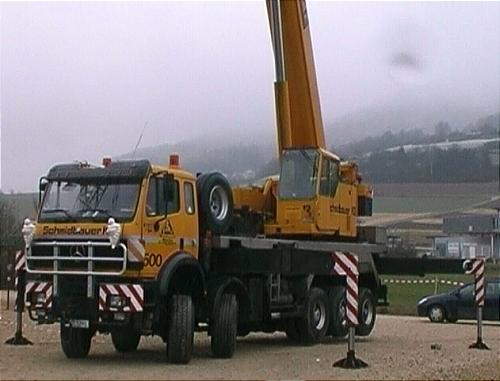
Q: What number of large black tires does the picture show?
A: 8